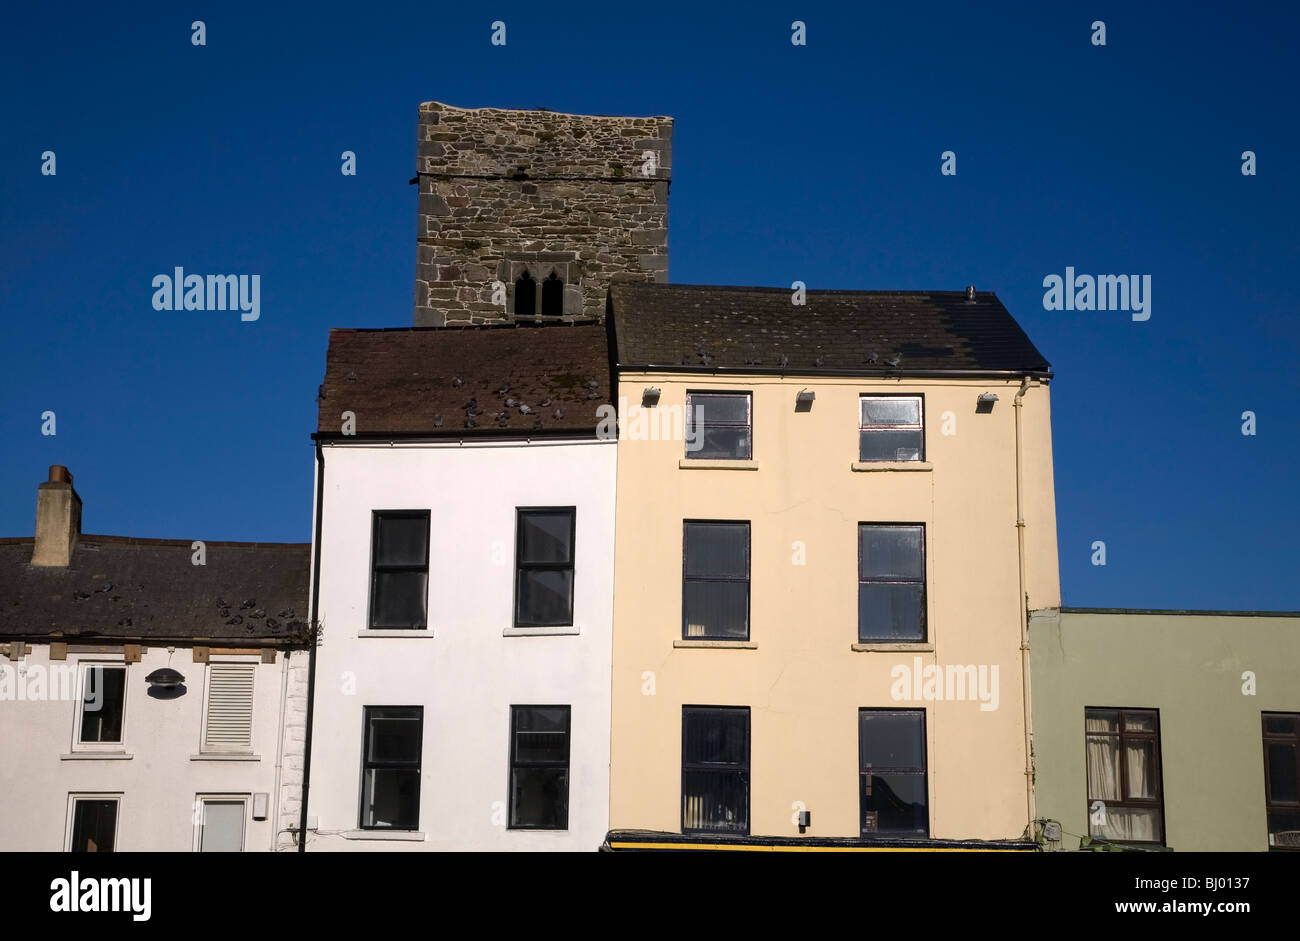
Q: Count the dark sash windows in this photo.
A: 10